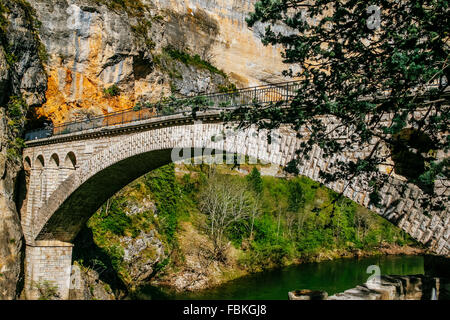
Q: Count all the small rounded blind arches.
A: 4